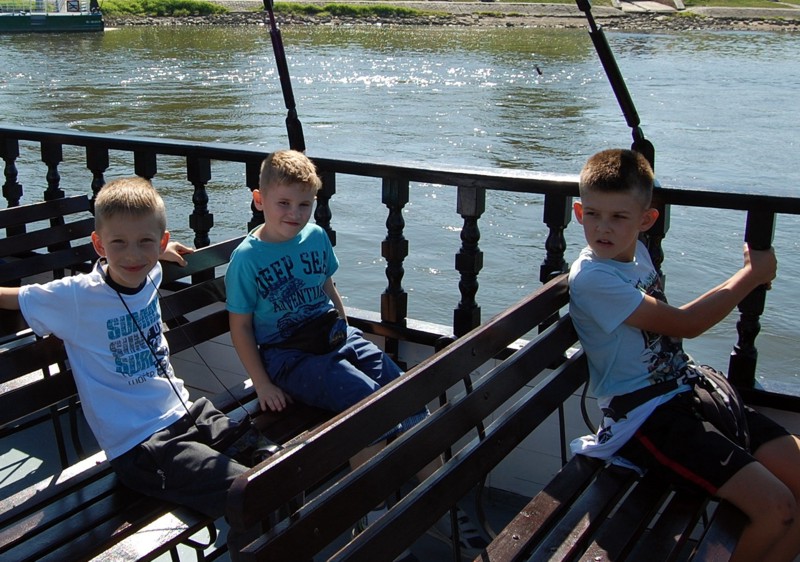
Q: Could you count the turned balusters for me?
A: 12